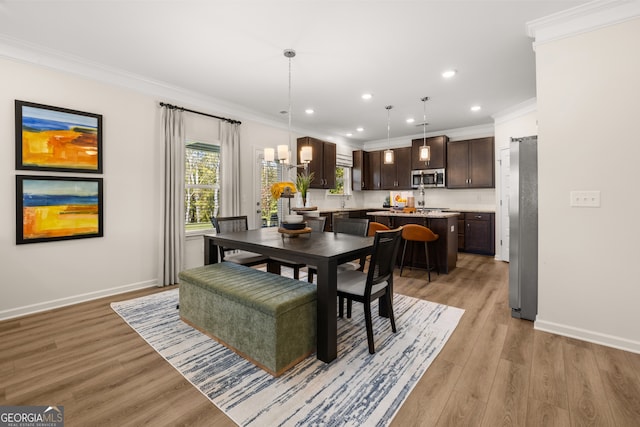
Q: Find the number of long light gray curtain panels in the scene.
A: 2